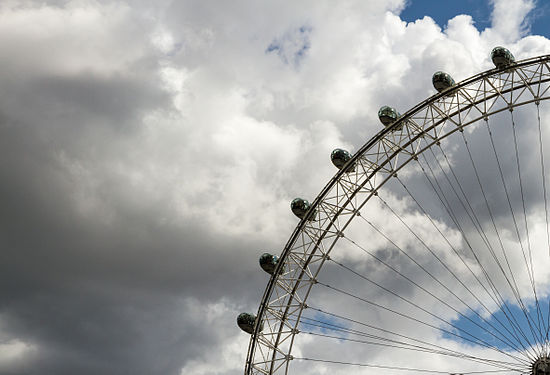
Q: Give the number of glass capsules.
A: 7